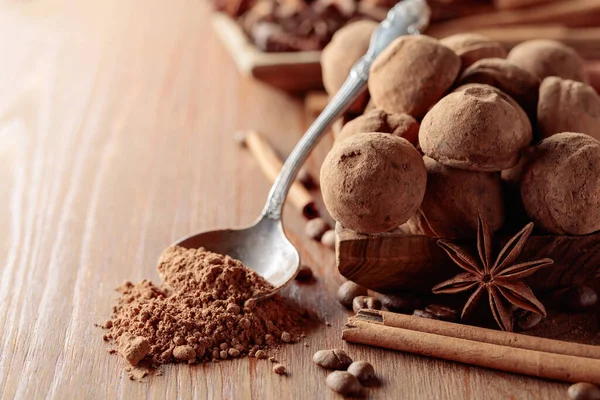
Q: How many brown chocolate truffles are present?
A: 11